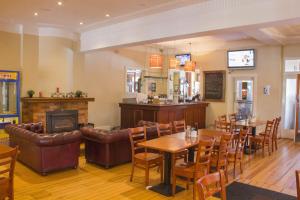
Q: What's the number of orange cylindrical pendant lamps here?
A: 3